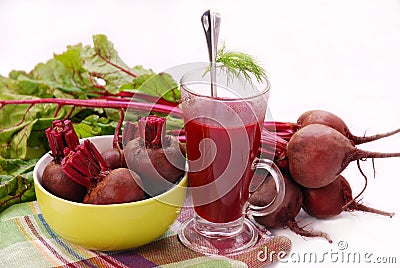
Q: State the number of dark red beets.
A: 8